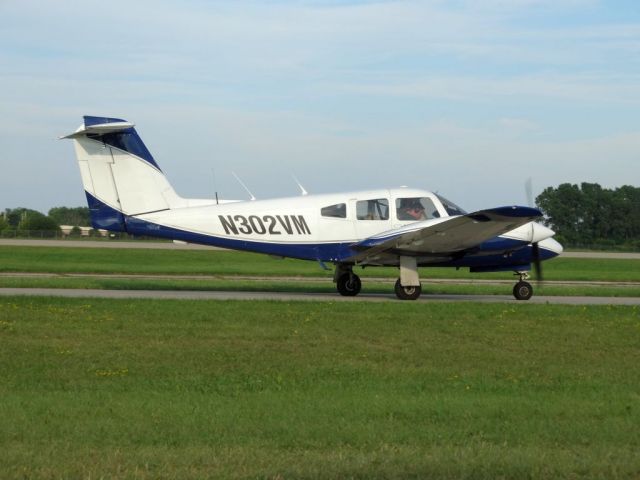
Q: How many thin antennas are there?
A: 3